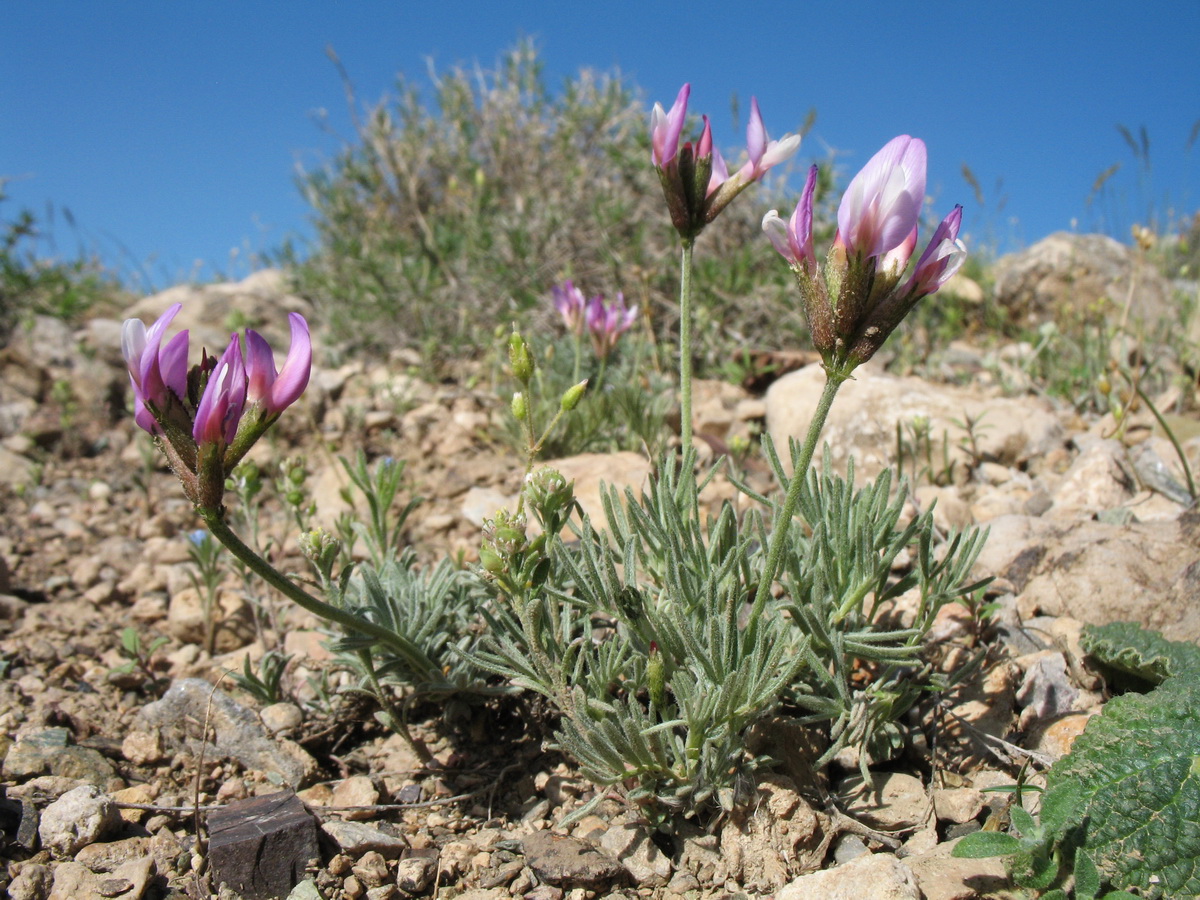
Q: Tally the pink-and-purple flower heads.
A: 5